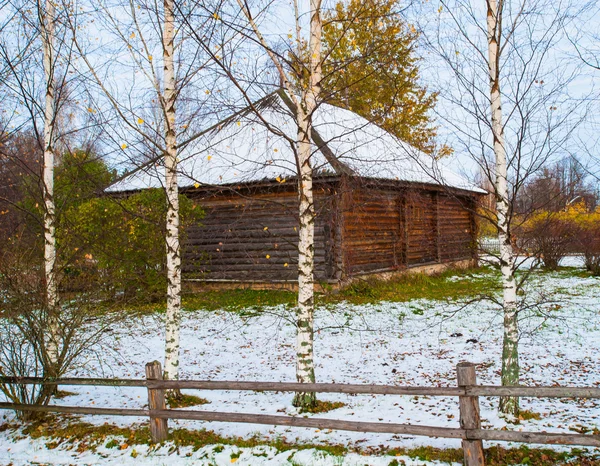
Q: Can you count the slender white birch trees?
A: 4